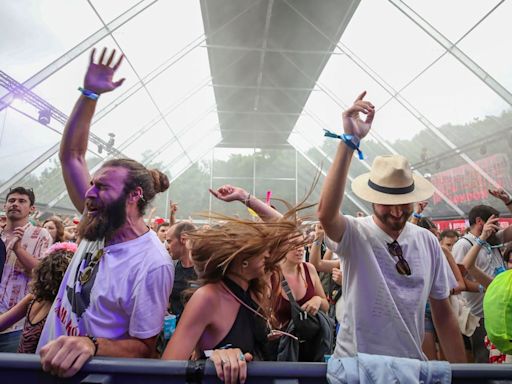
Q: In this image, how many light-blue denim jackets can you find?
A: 1